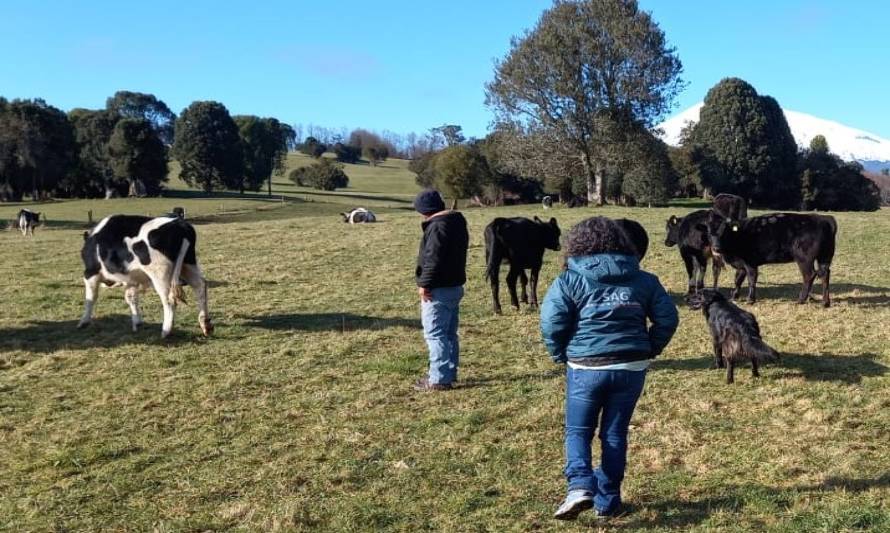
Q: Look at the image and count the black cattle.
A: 5